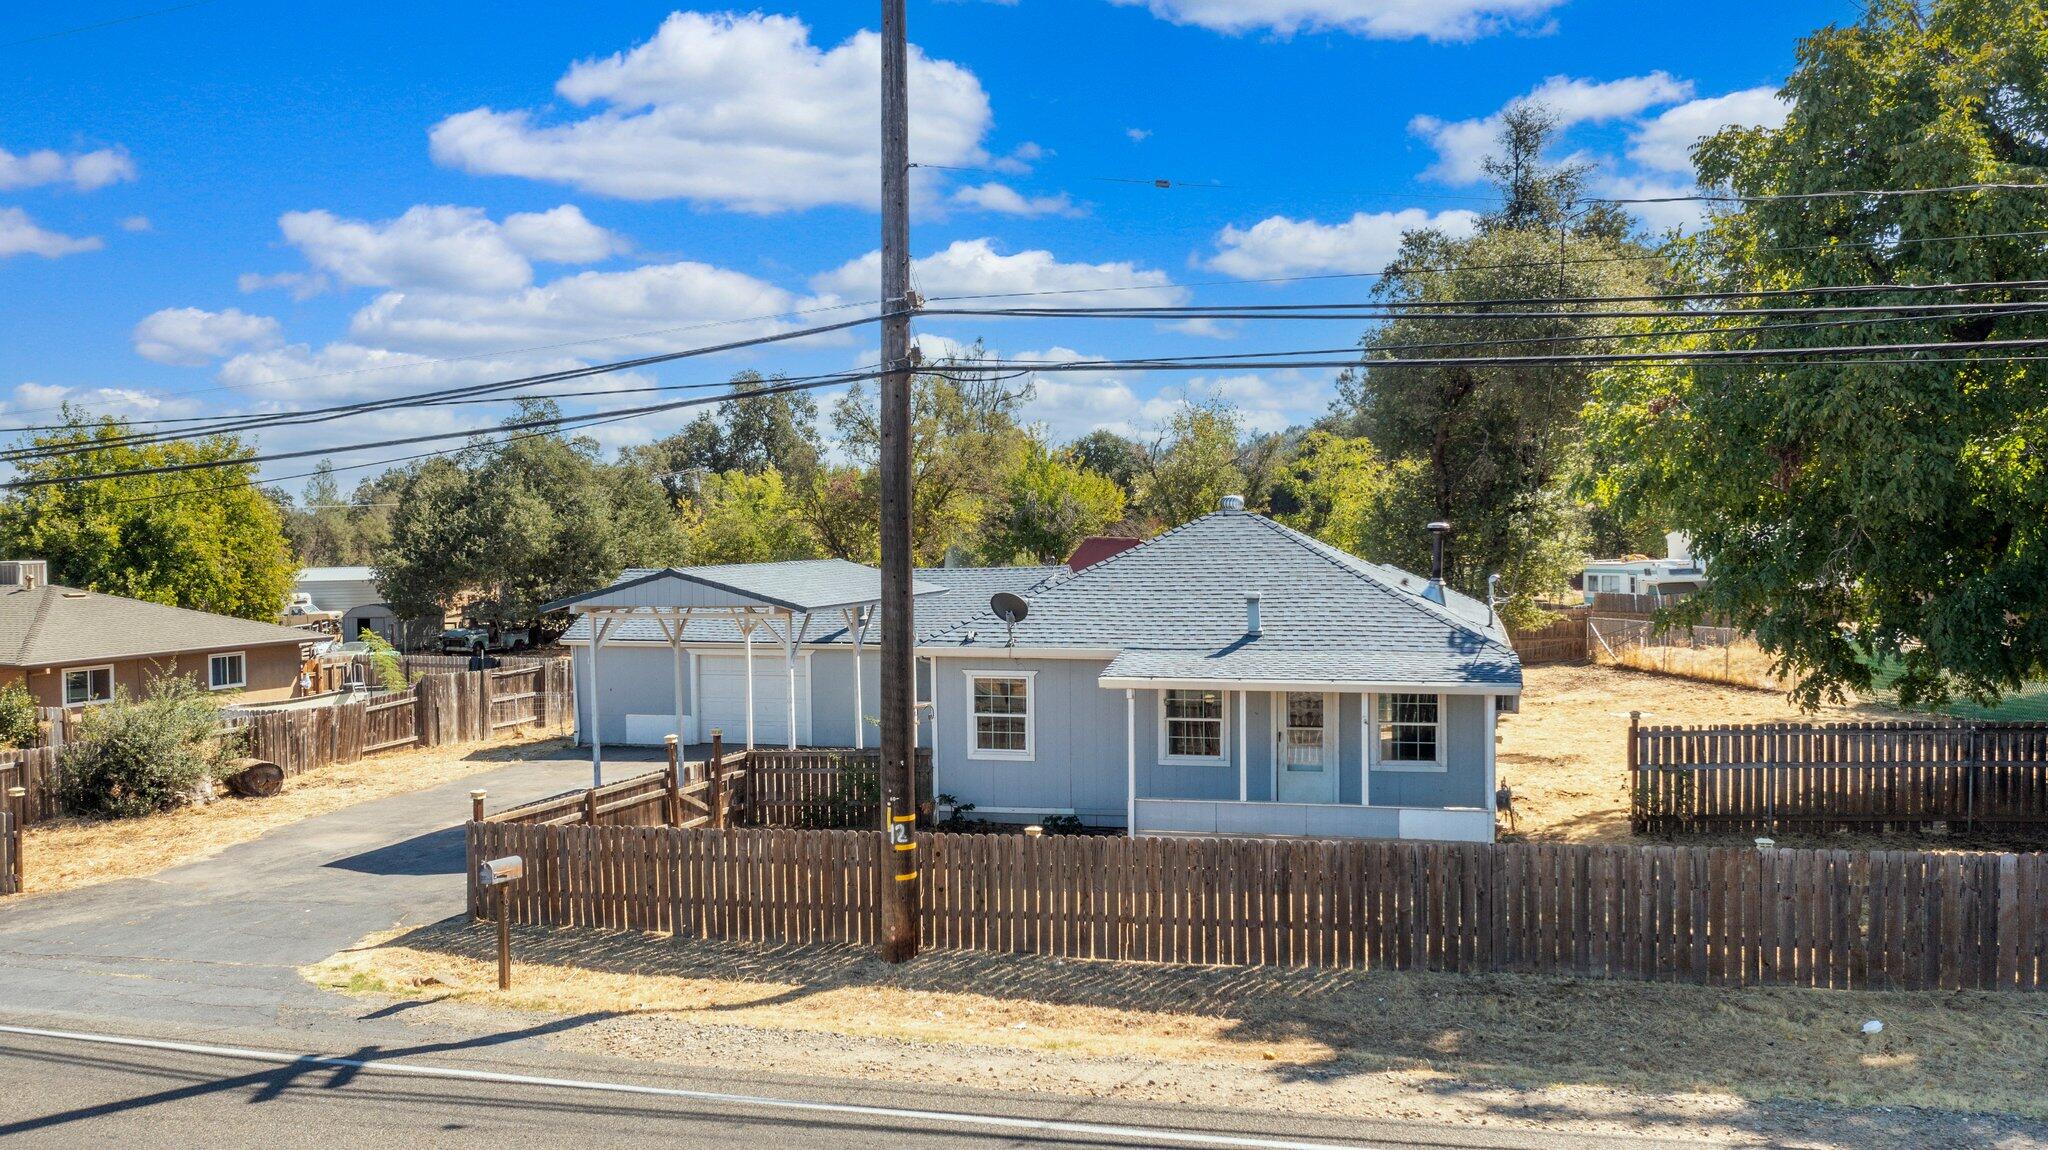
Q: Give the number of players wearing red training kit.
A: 0